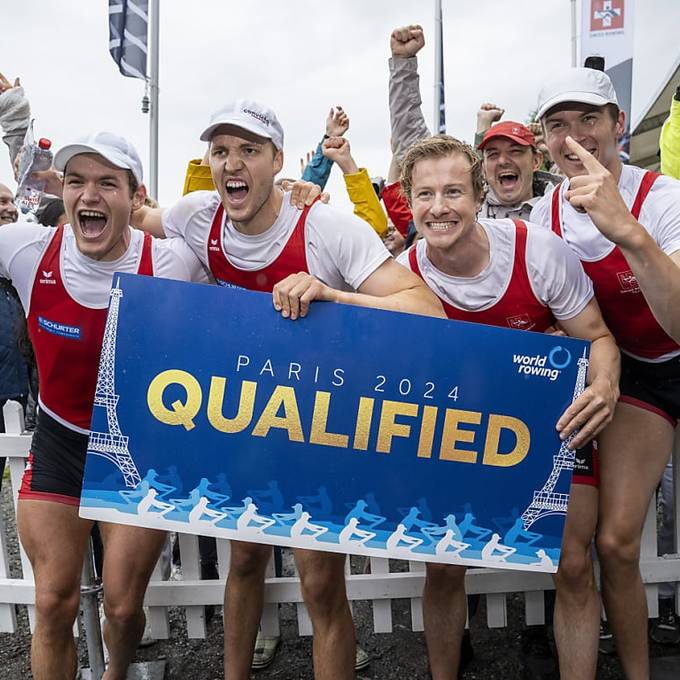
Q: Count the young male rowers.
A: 4